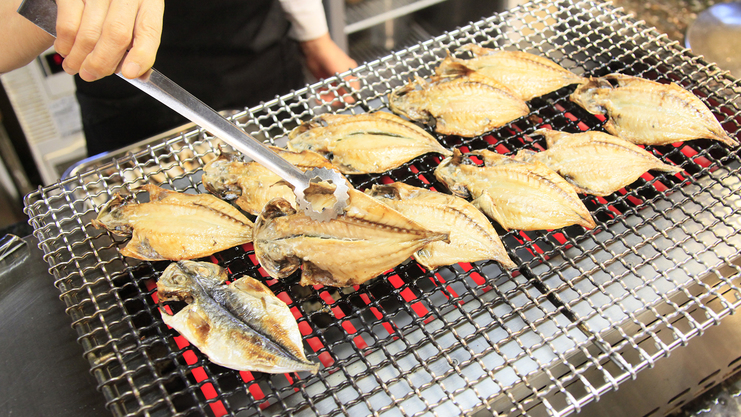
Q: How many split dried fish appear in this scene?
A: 11